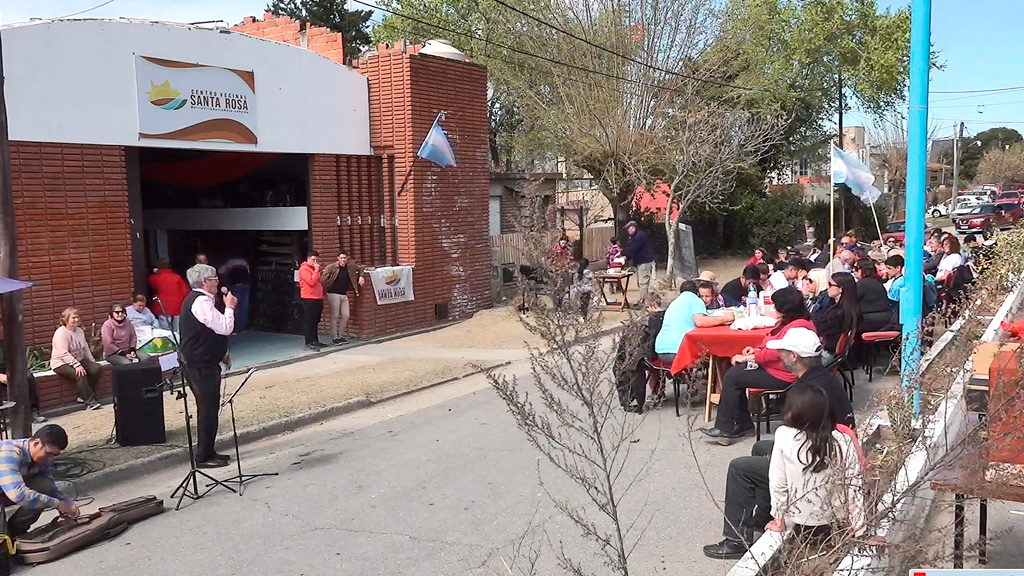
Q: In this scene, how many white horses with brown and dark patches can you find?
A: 0